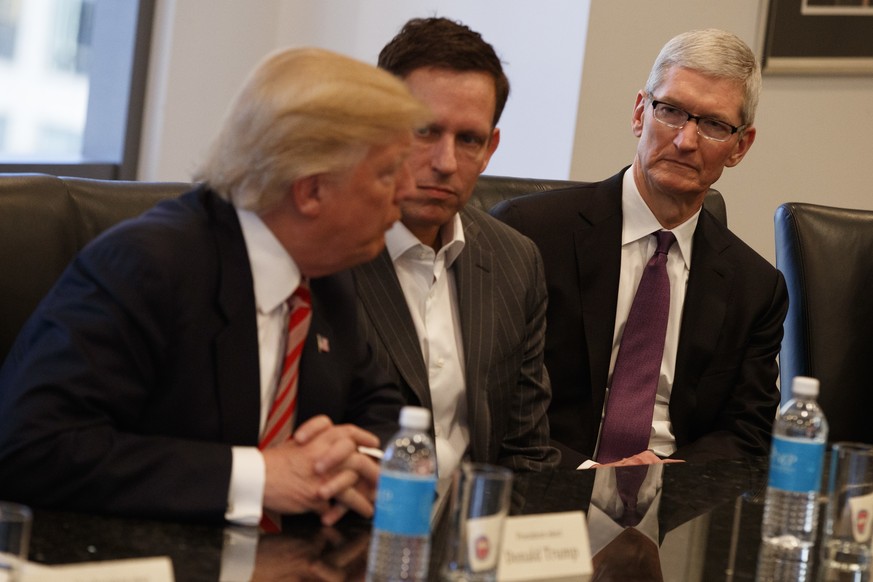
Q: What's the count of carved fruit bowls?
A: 0